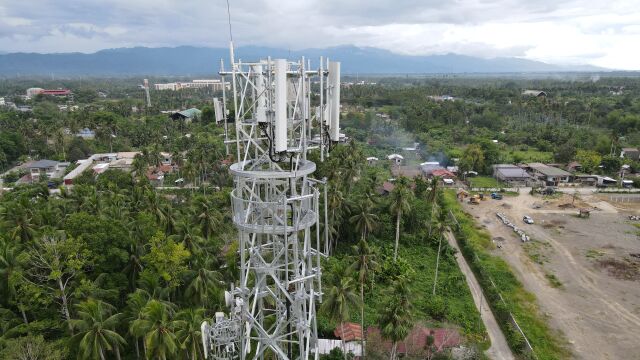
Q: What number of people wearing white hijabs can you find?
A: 0